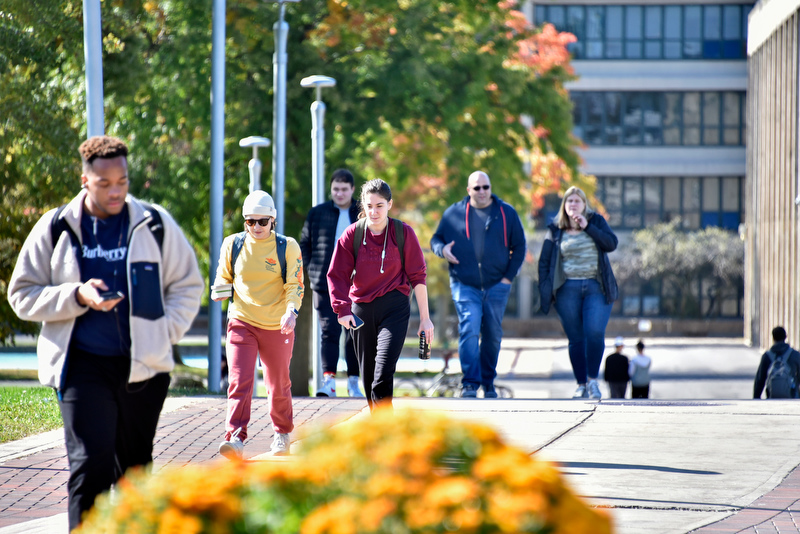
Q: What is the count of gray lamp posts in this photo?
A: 5